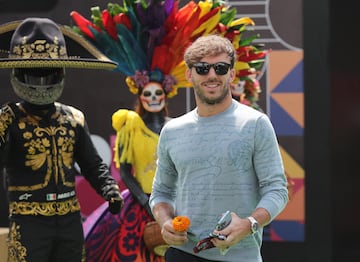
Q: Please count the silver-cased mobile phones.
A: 1